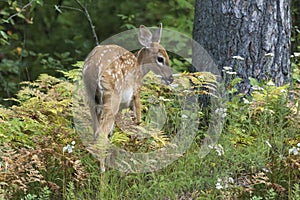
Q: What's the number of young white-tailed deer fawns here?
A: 1